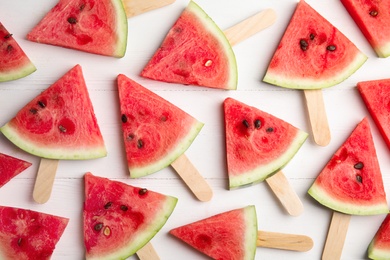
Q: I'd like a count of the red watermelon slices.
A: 15